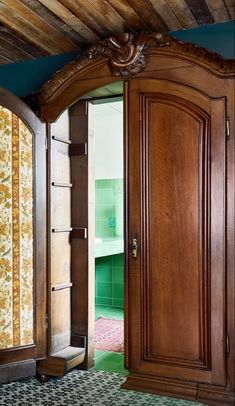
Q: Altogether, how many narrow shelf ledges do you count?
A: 4